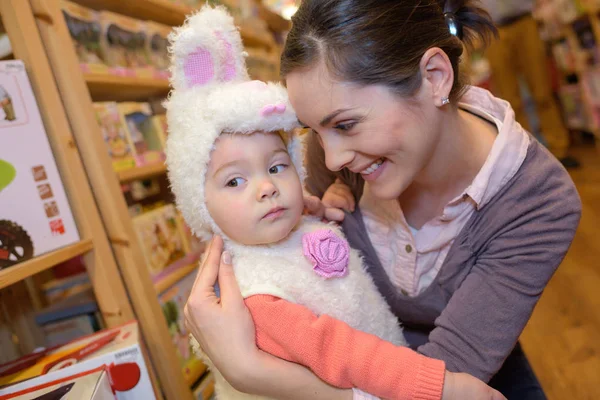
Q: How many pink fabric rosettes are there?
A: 1